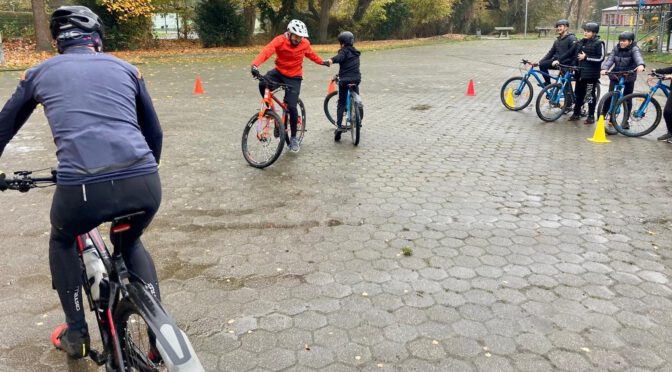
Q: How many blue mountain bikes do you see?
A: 5